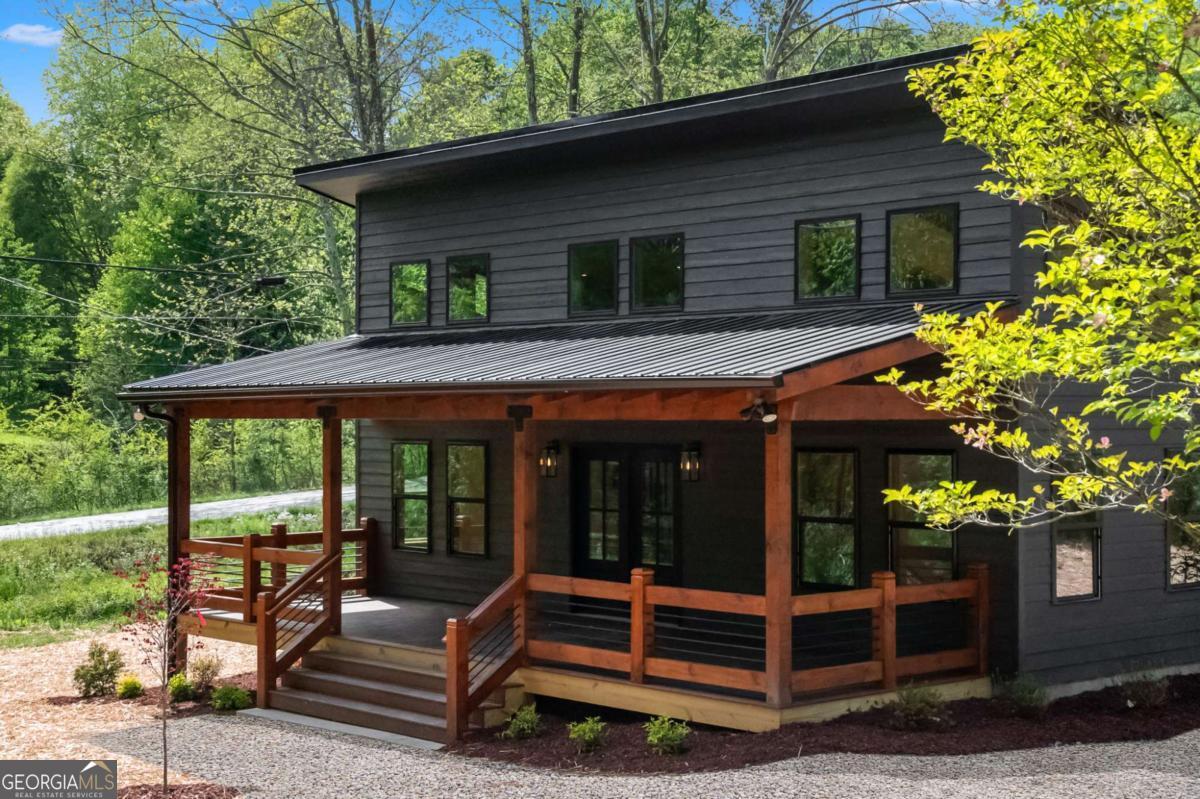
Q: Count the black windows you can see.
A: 12